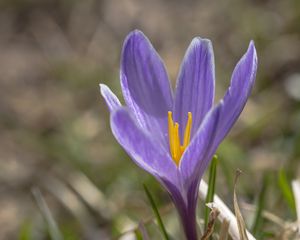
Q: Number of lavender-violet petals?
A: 6